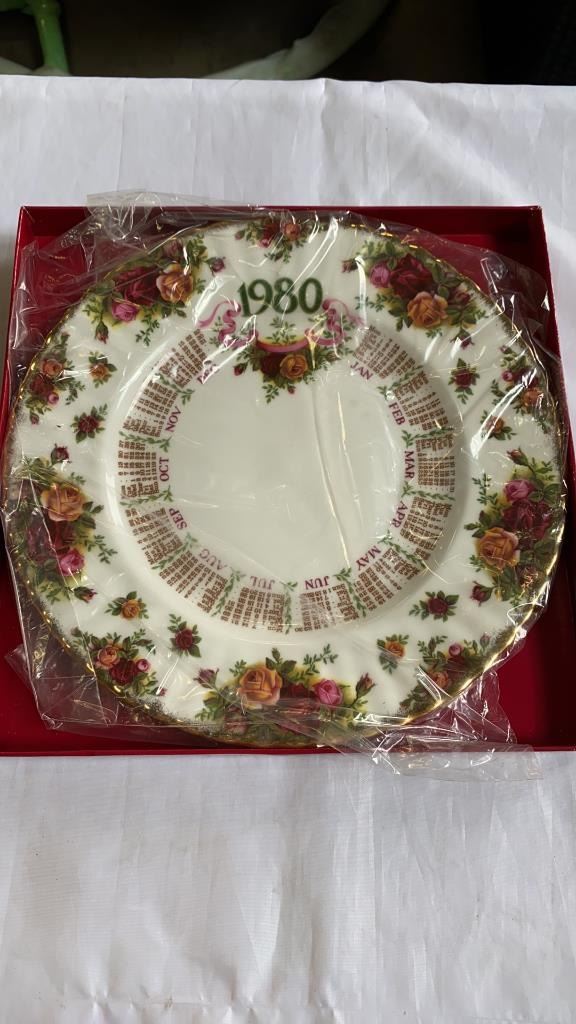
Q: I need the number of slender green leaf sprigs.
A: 11